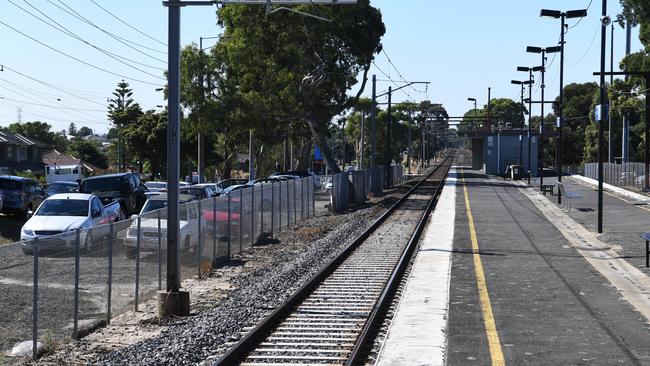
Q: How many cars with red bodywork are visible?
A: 1